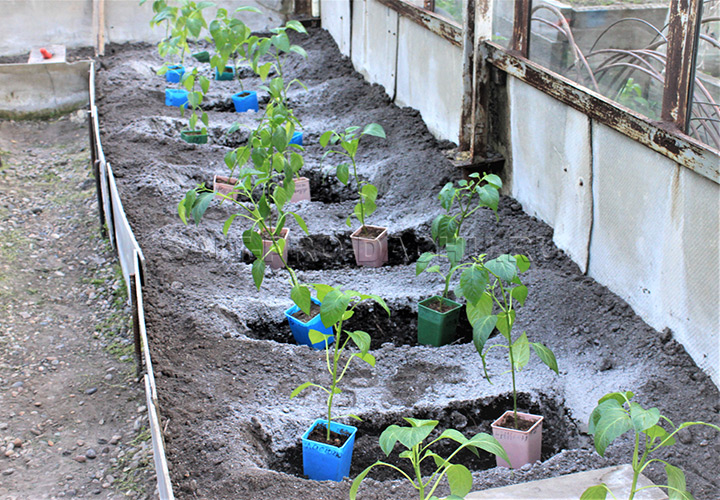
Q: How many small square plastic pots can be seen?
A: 15